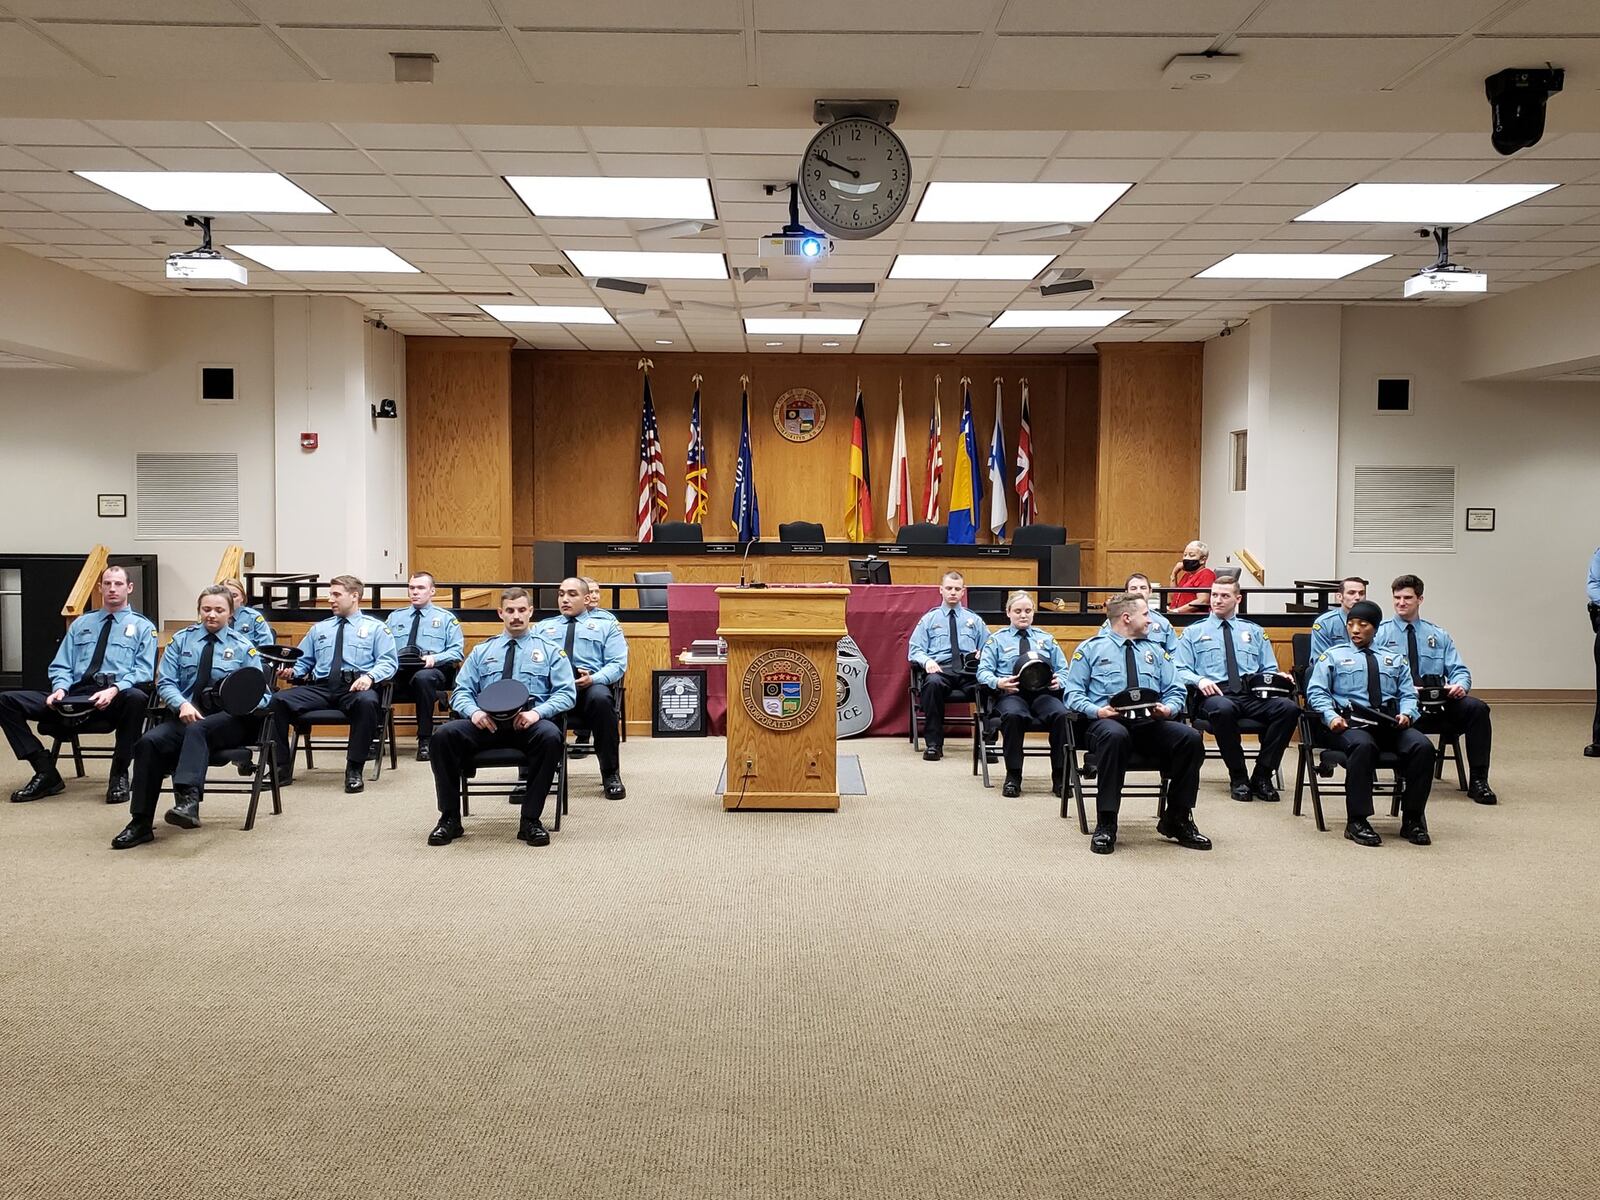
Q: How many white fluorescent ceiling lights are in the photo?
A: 11